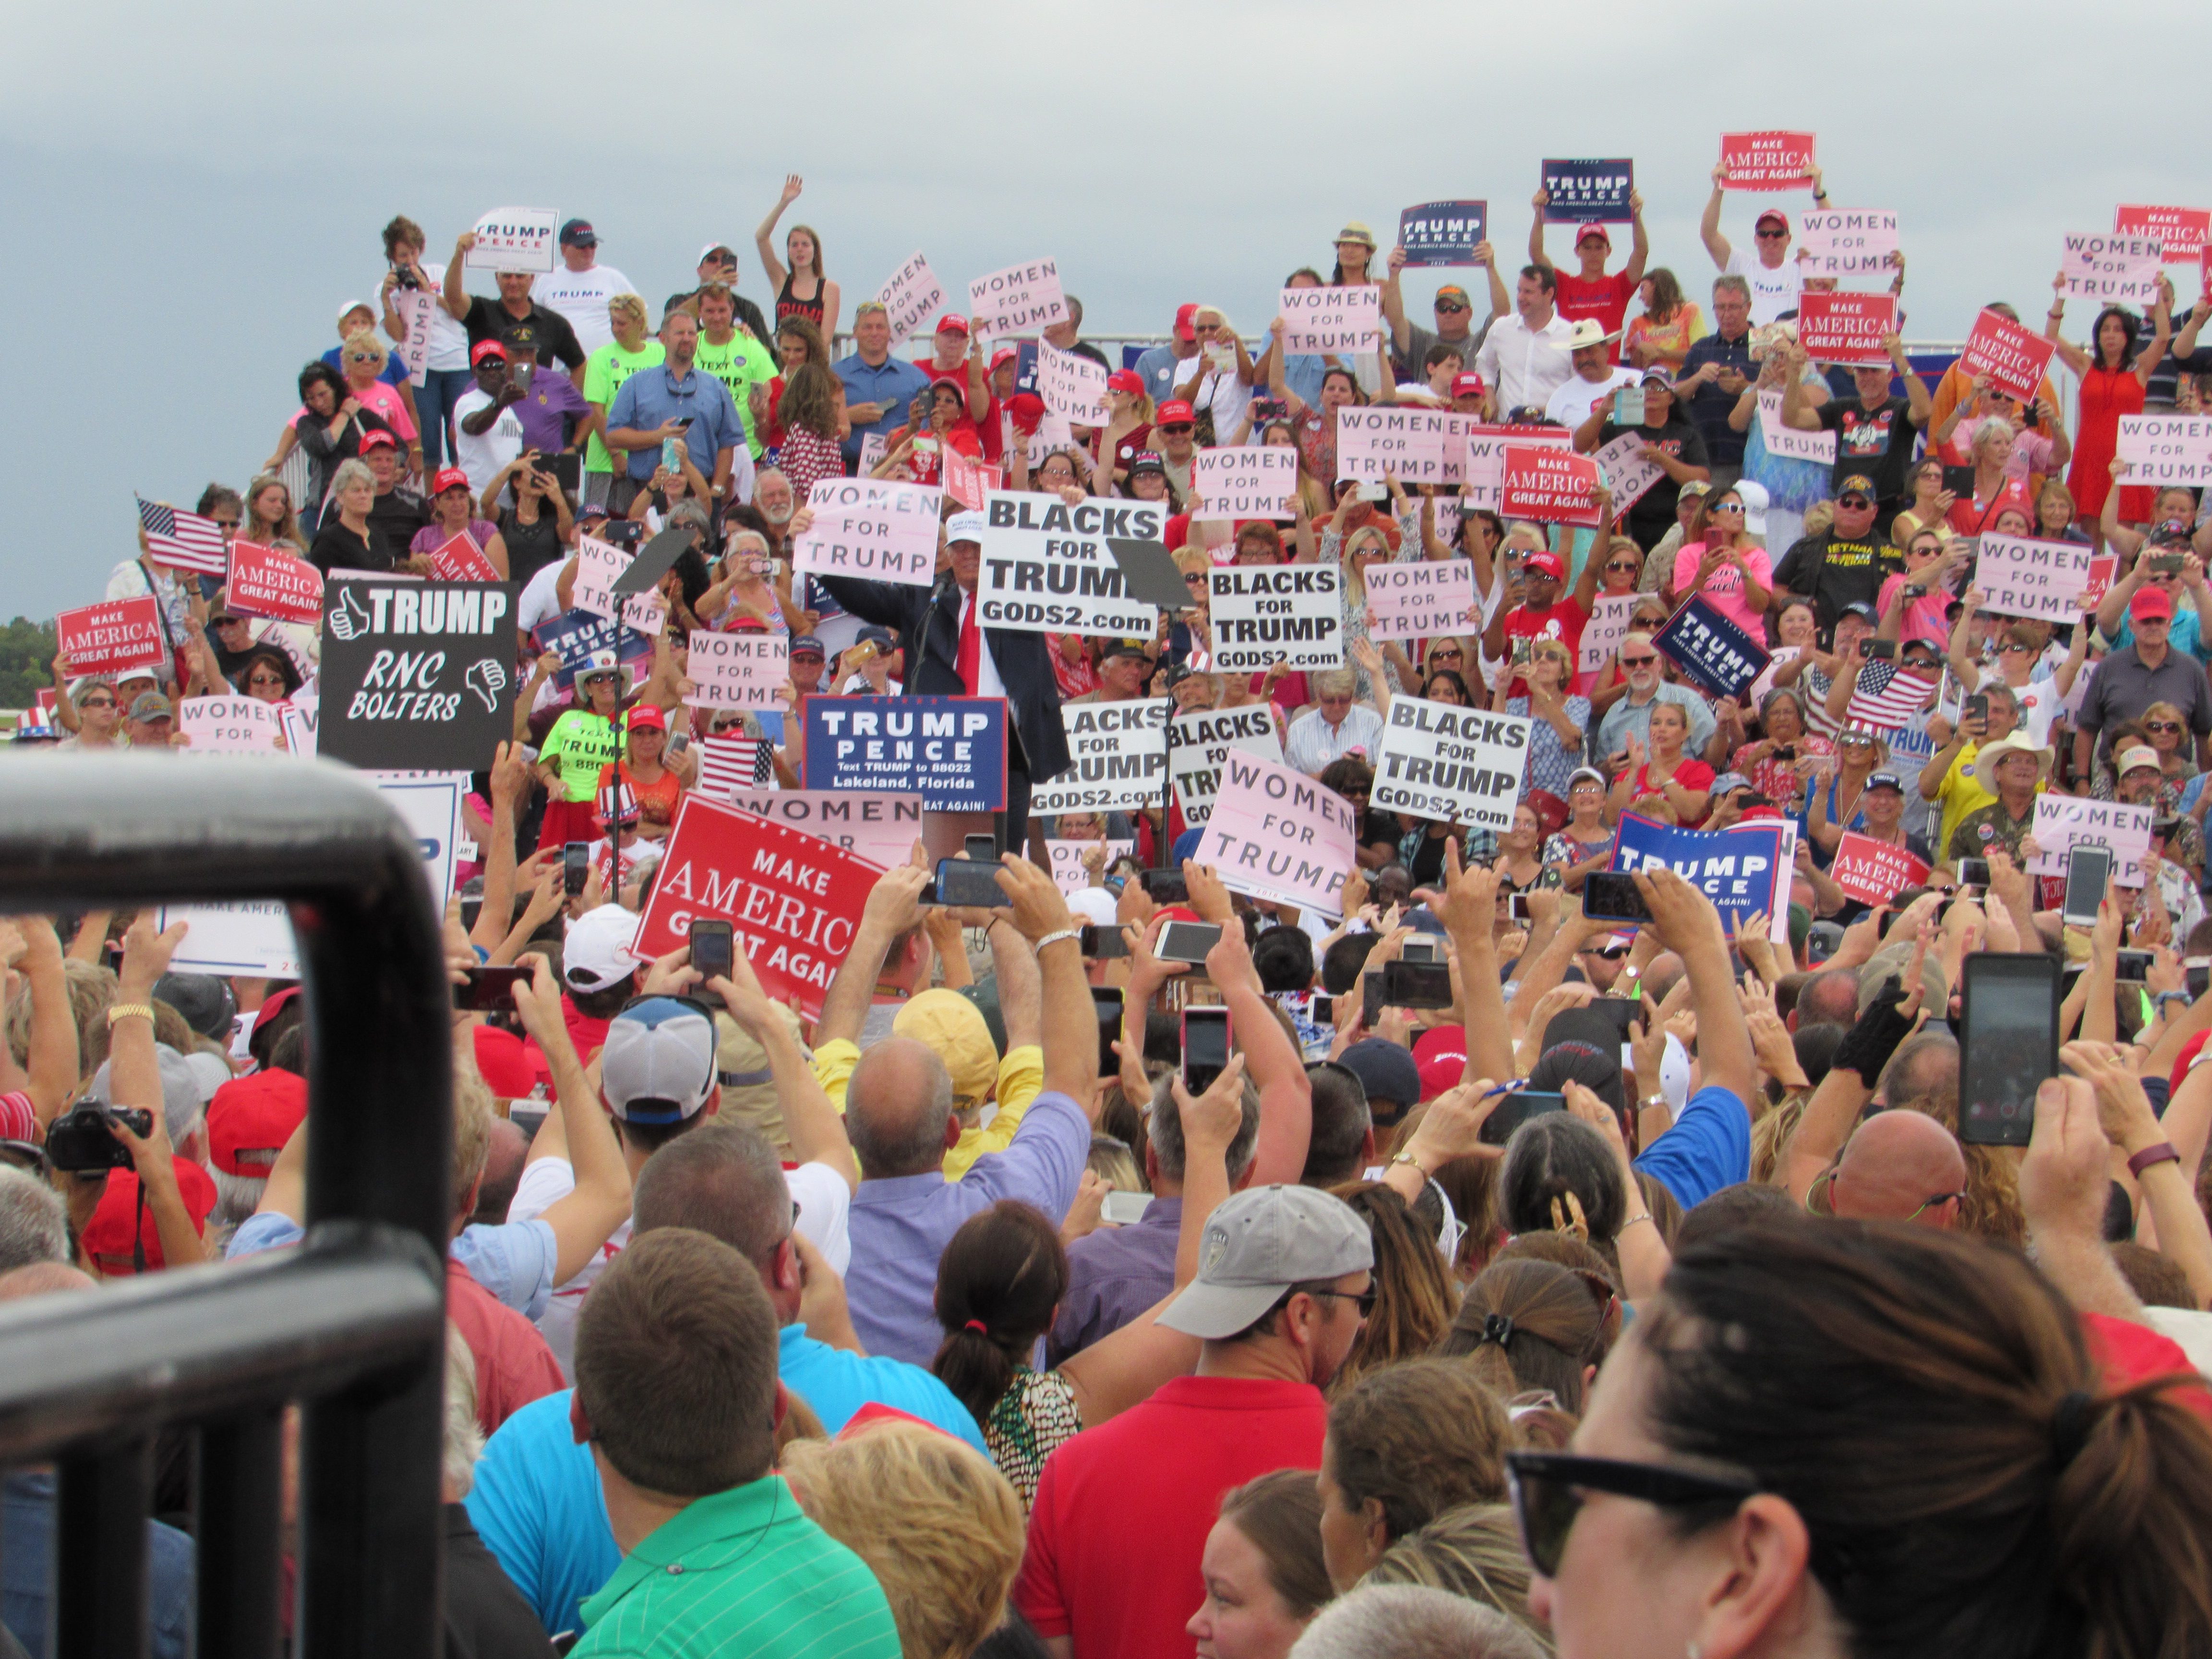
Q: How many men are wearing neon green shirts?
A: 1